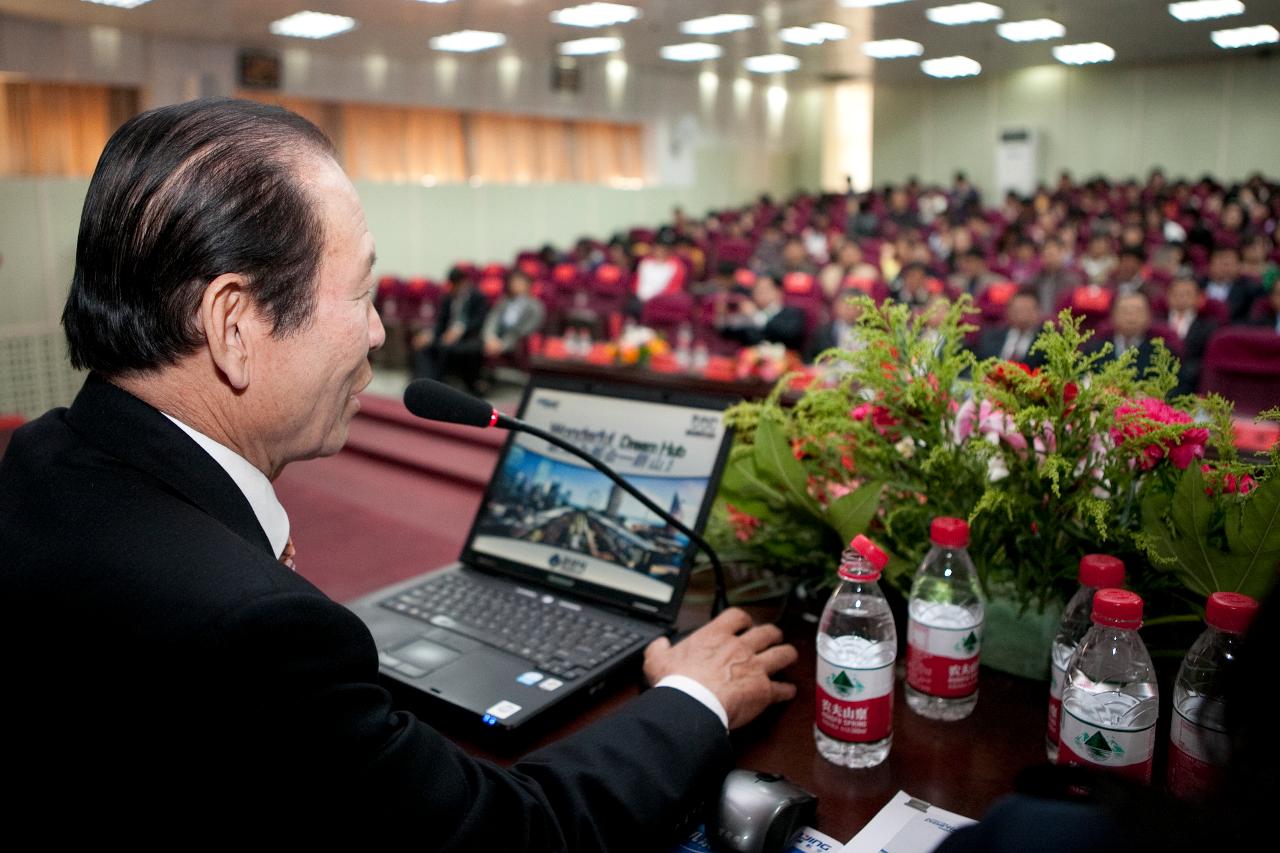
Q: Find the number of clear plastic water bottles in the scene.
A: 5